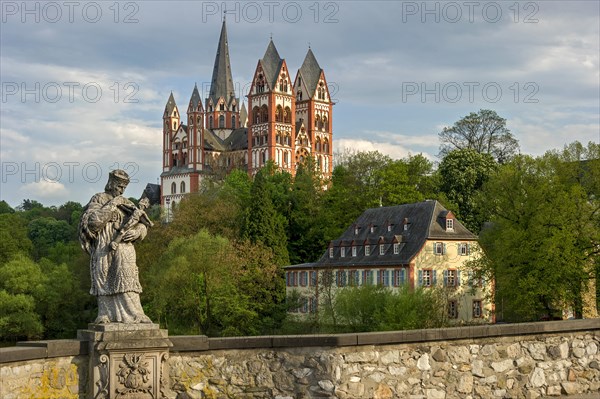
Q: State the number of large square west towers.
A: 2